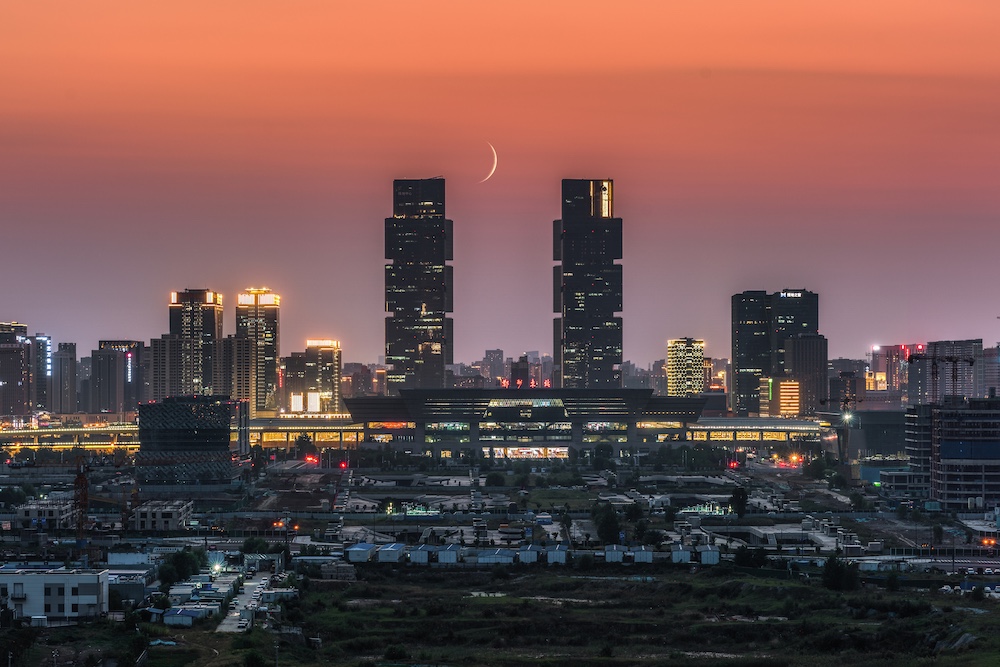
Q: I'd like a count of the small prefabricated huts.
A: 11